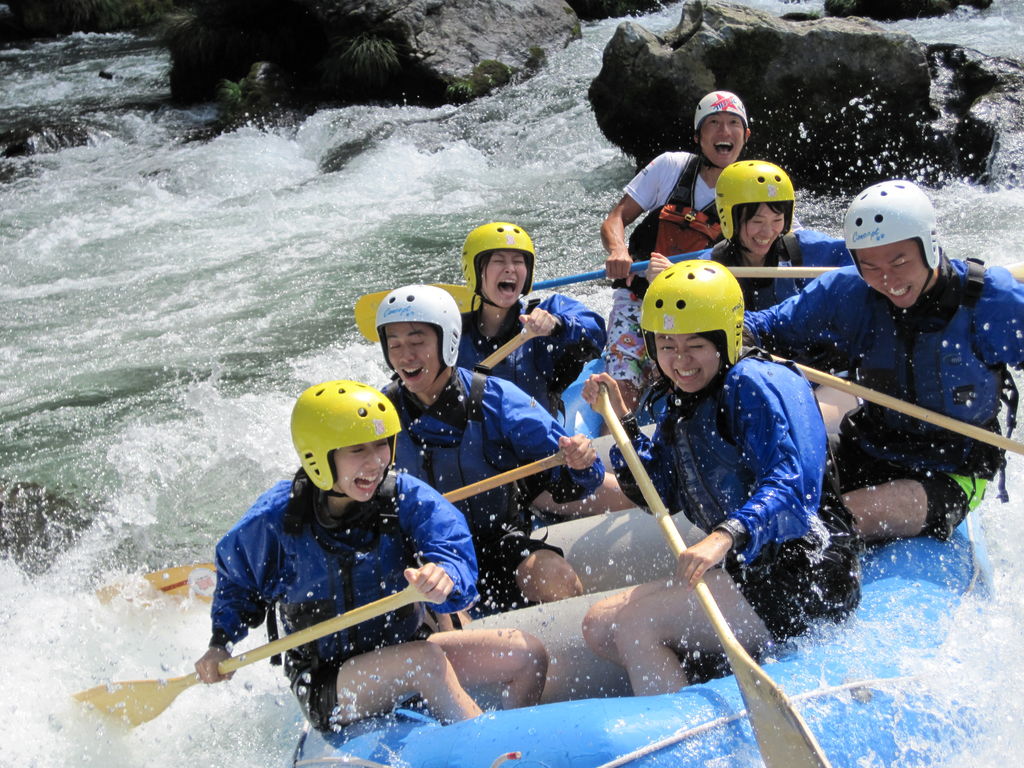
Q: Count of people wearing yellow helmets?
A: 4